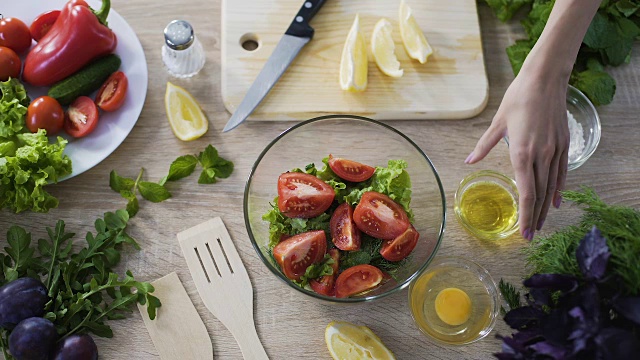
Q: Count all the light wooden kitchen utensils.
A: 2